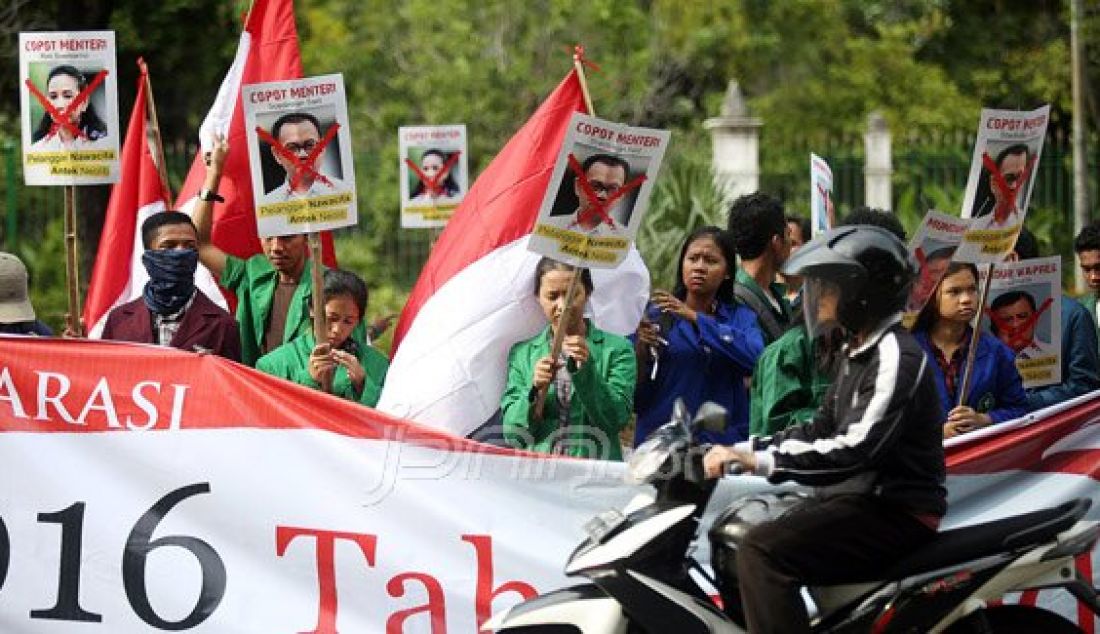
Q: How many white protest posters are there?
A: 8